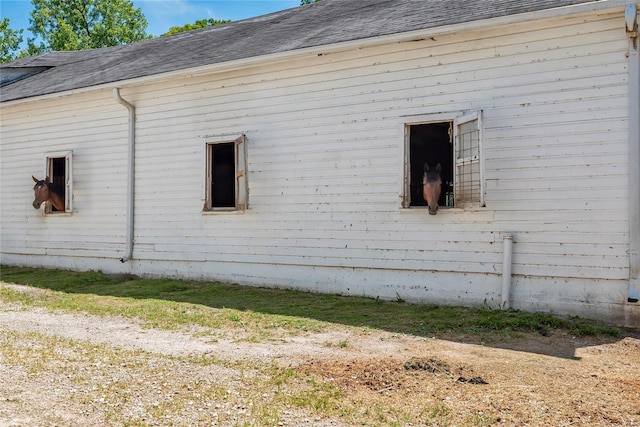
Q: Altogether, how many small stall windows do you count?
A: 3